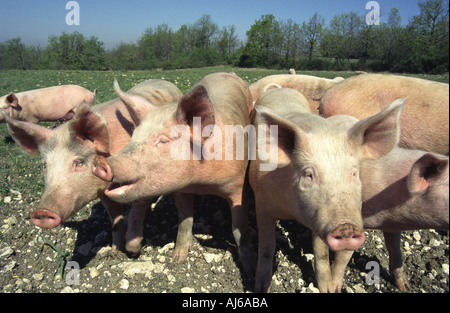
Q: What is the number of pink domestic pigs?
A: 7